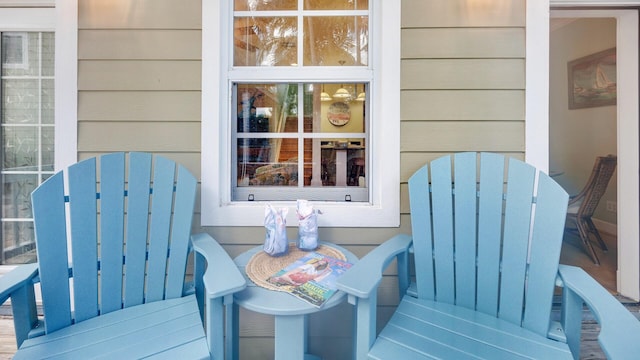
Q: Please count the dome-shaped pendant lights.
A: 3